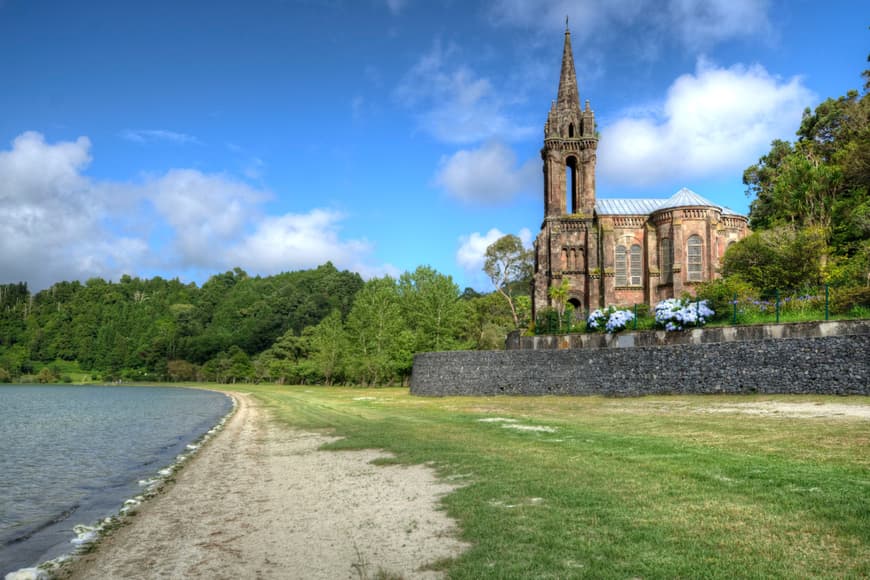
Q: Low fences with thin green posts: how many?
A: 1